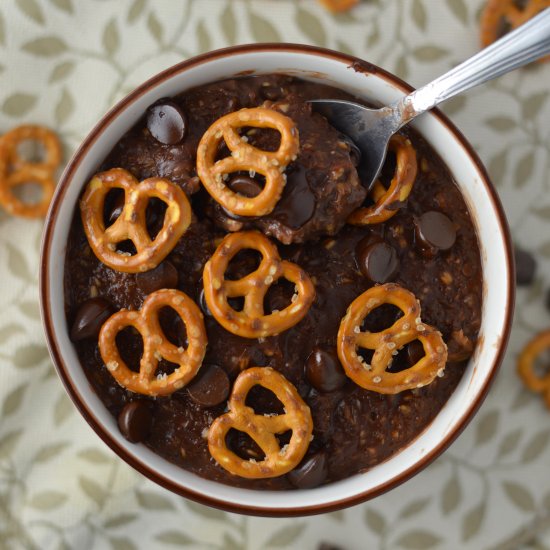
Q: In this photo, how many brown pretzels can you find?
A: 11